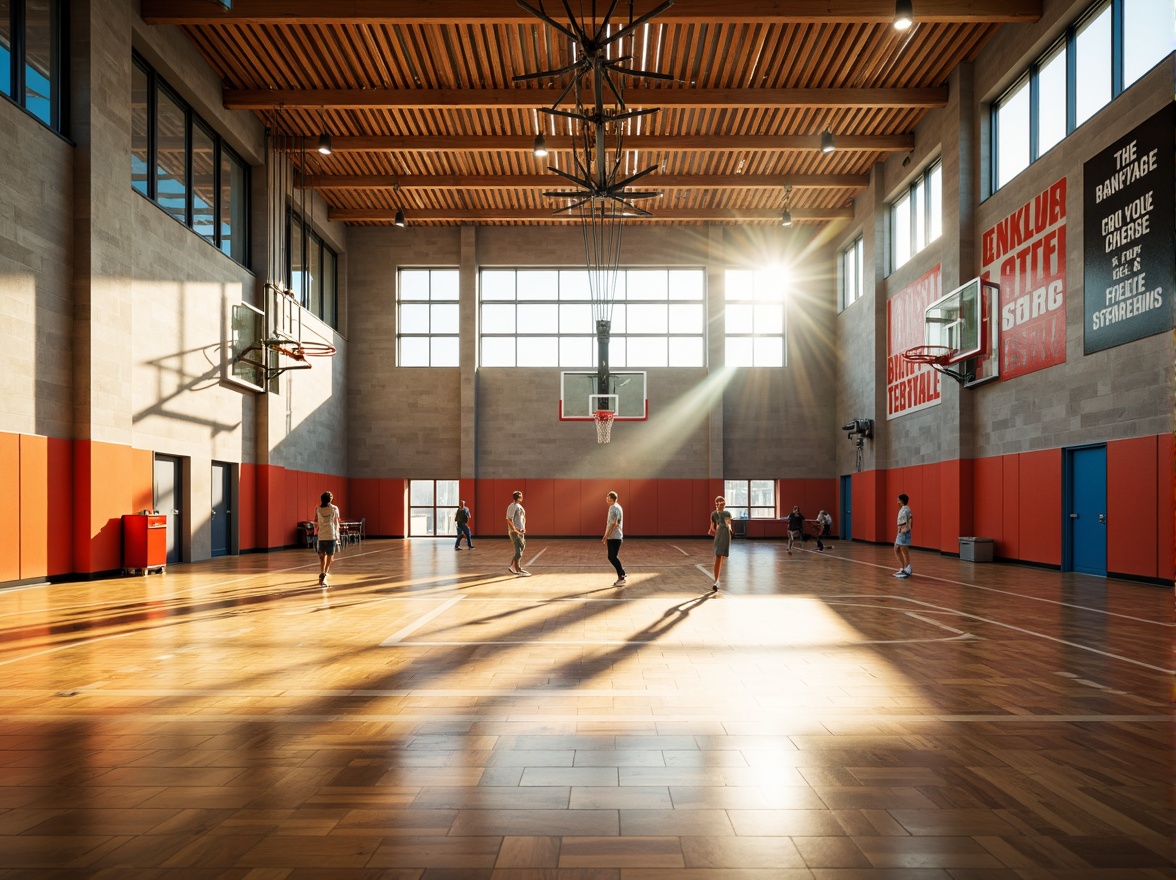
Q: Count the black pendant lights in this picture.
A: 6